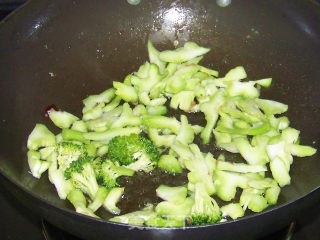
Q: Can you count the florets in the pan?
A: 5